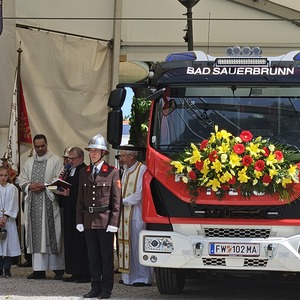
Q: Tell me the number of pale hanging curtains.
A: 1